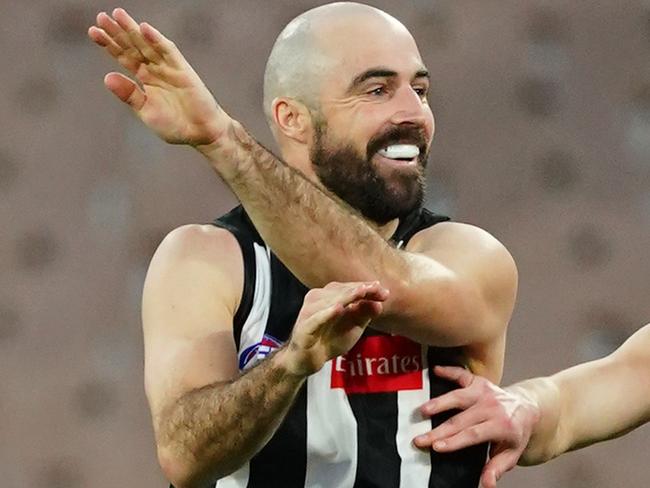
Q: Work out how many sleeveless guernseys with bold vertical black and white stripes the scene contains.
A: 1